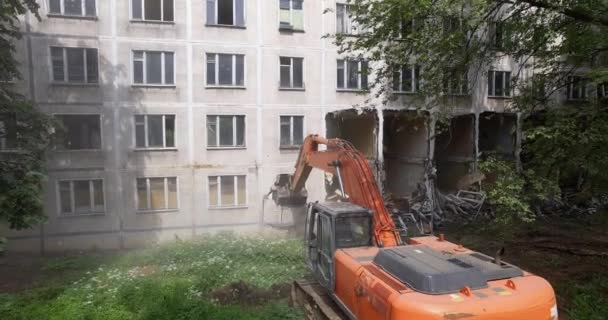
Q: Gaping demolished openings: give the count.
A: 4